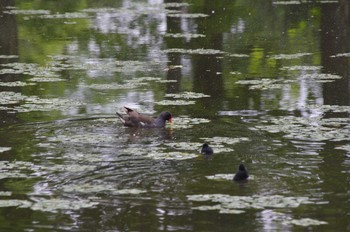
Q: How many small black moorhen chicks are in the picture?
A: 2